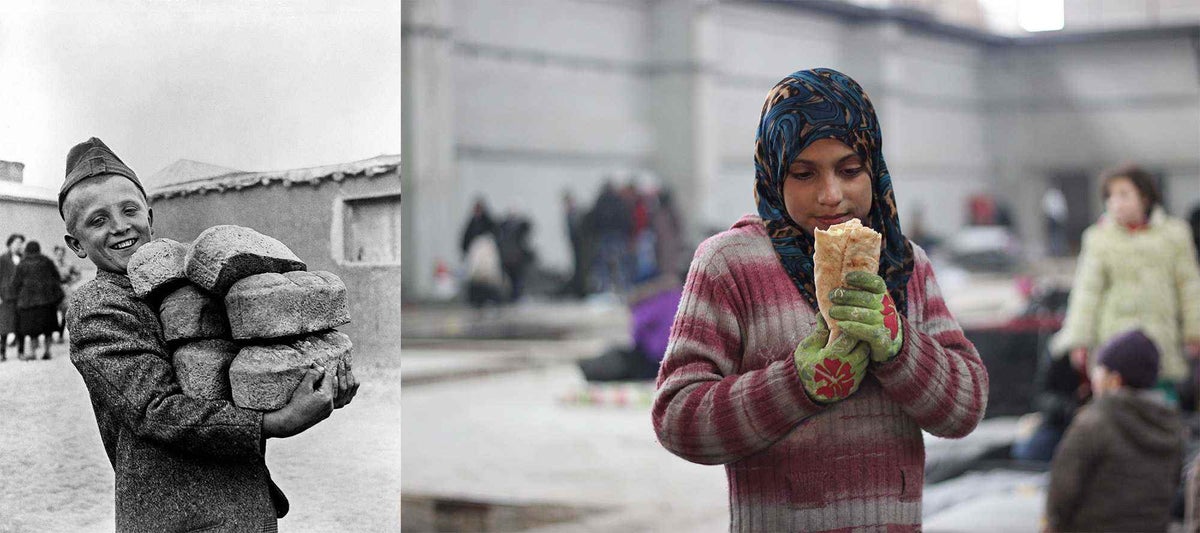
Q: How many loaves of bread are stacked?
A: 6